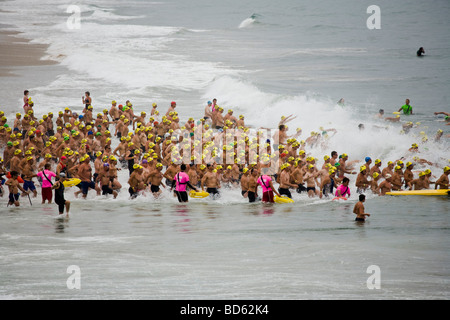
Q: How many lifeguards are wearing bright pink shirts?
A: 4